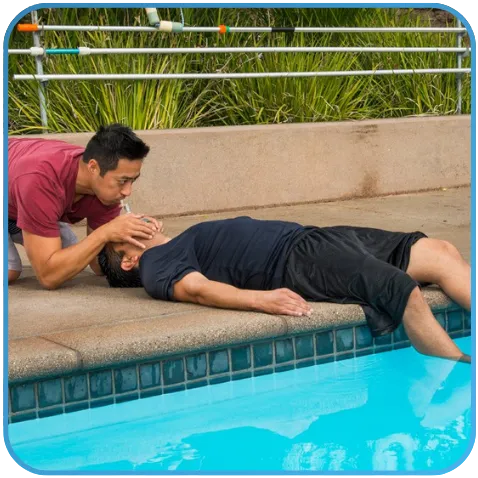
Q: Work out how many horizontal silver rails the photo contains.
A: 3